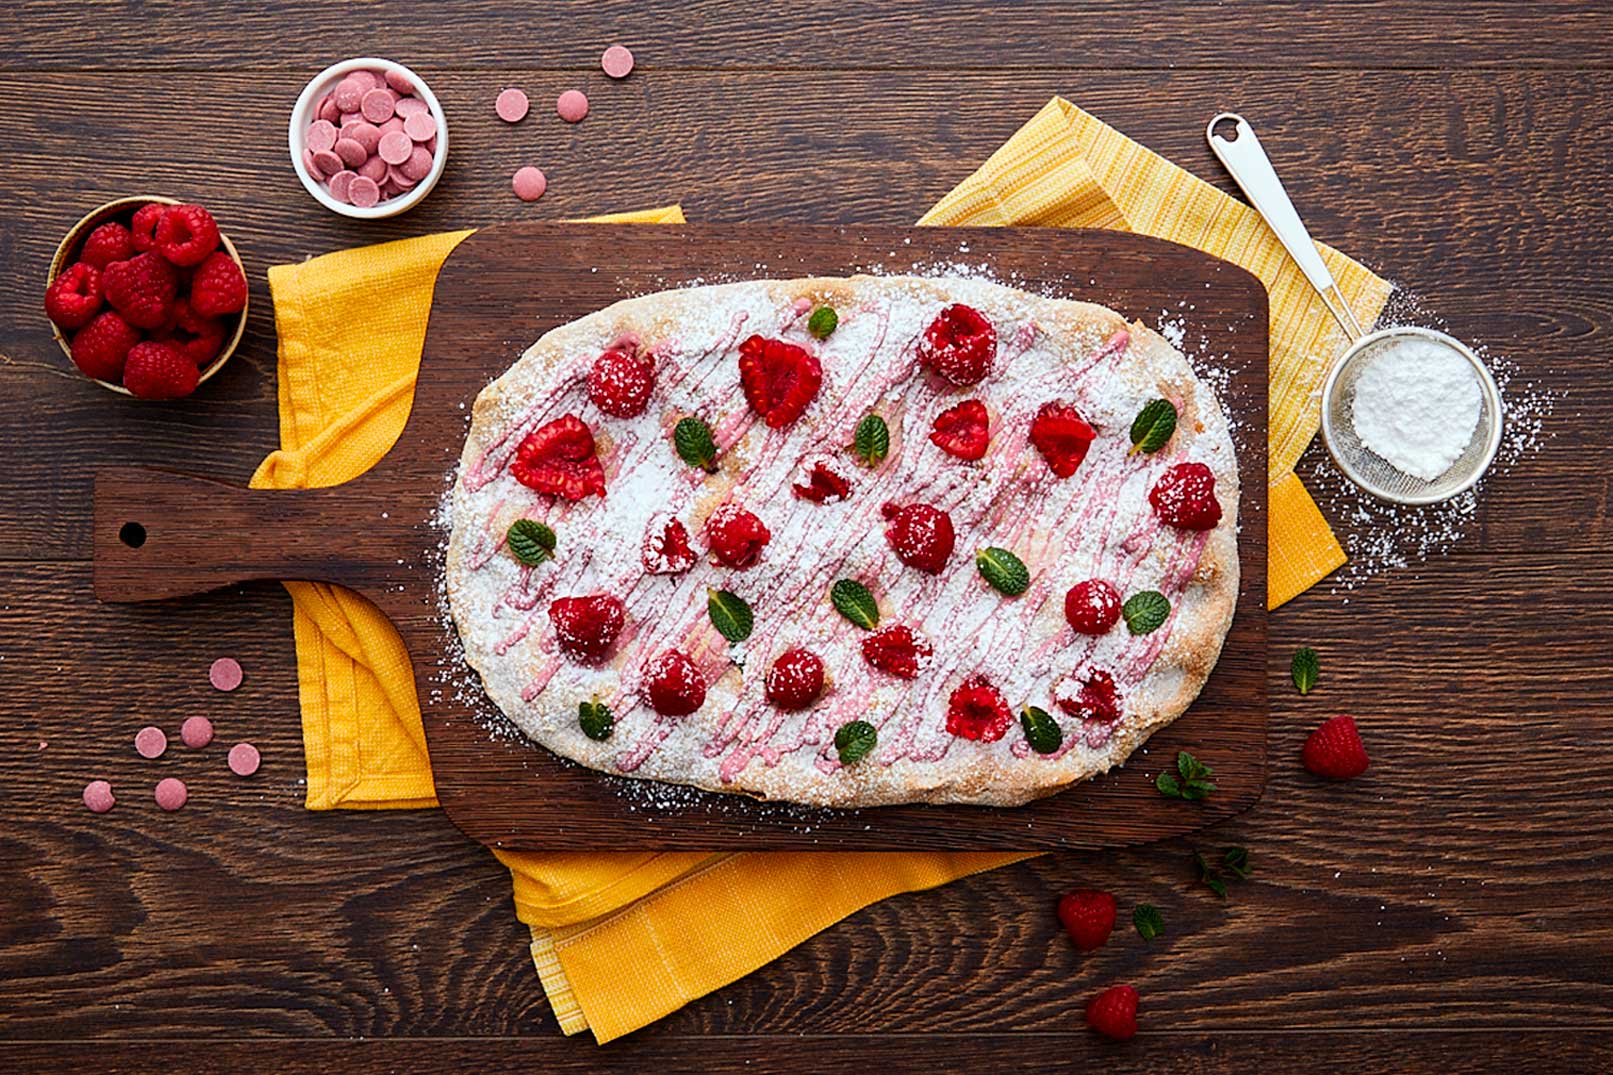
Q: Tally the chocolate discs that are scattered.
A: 10